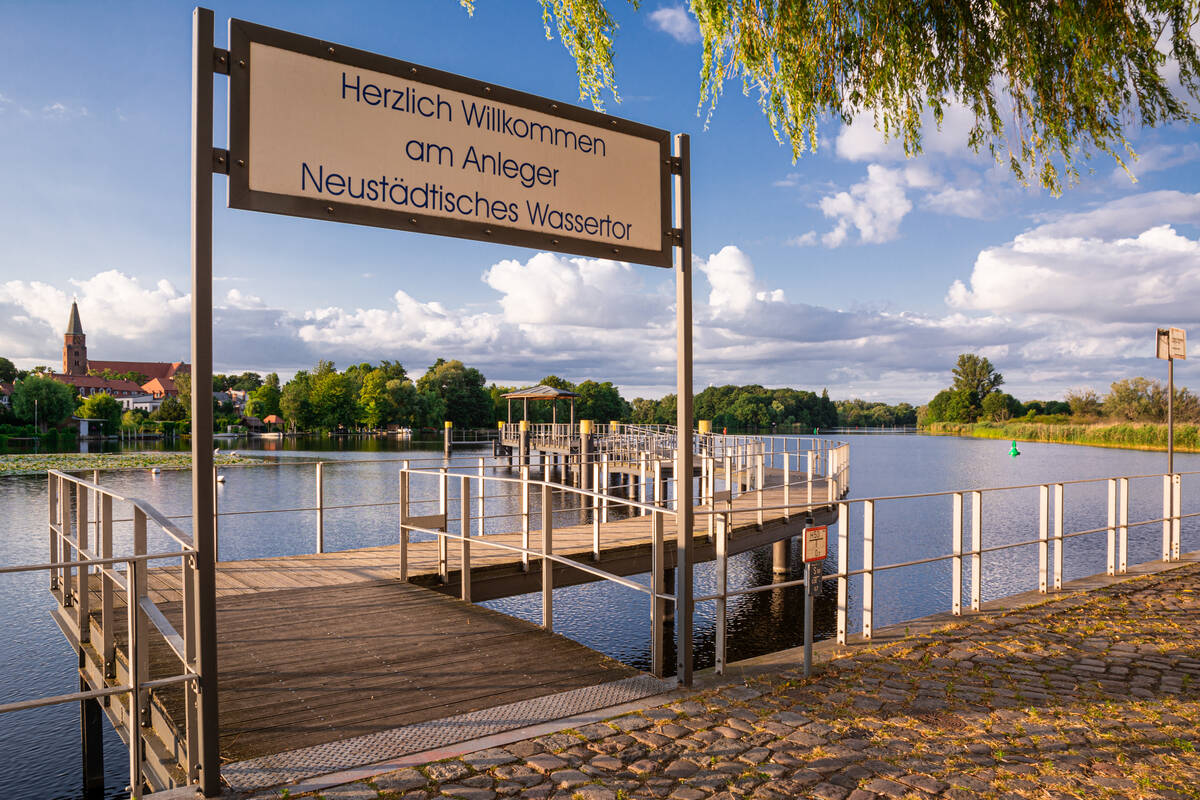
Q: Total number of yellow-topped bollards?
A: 6